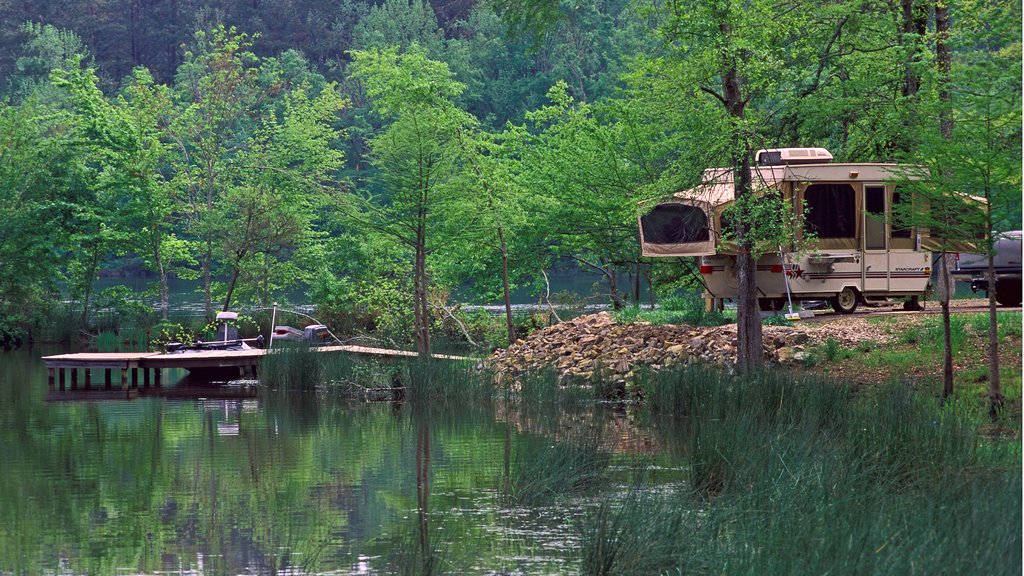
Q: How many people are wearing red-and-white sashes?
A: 0